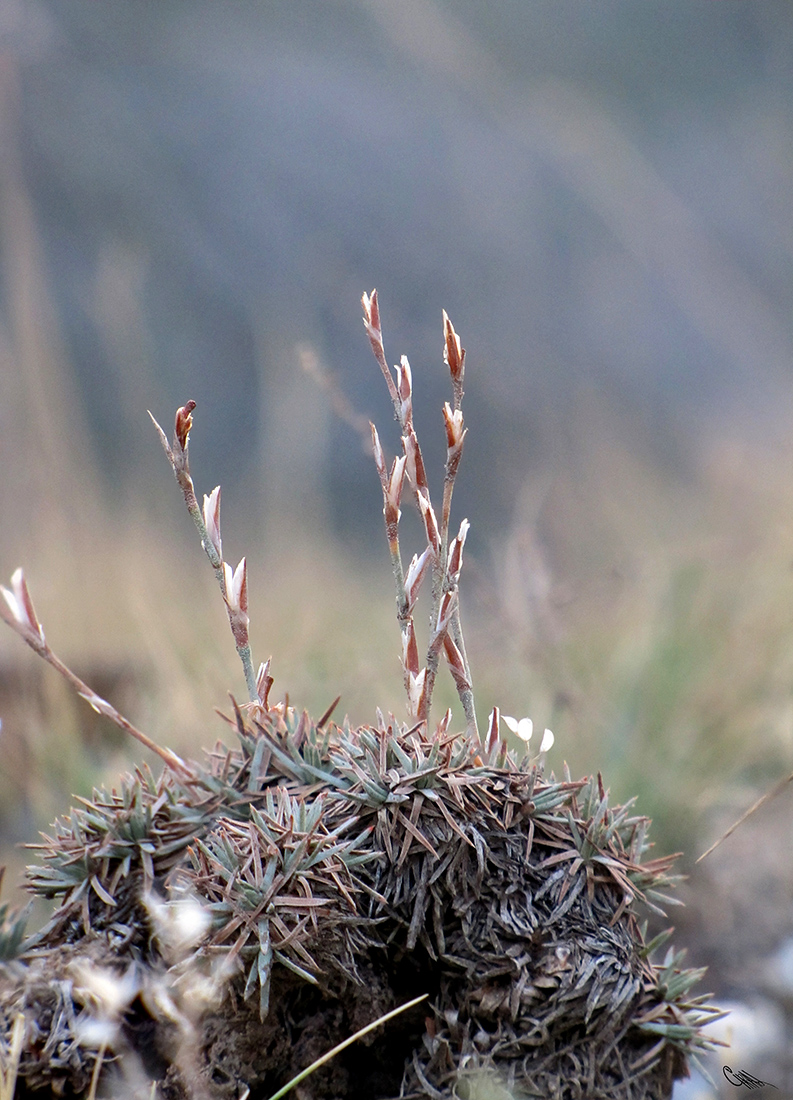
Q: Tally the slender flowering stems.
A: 5